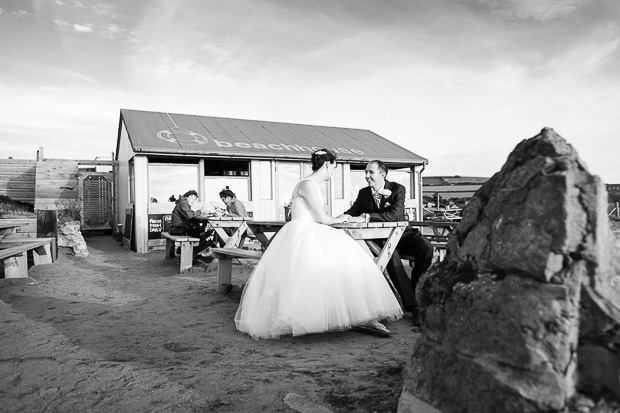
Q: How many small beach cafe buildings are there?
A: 1